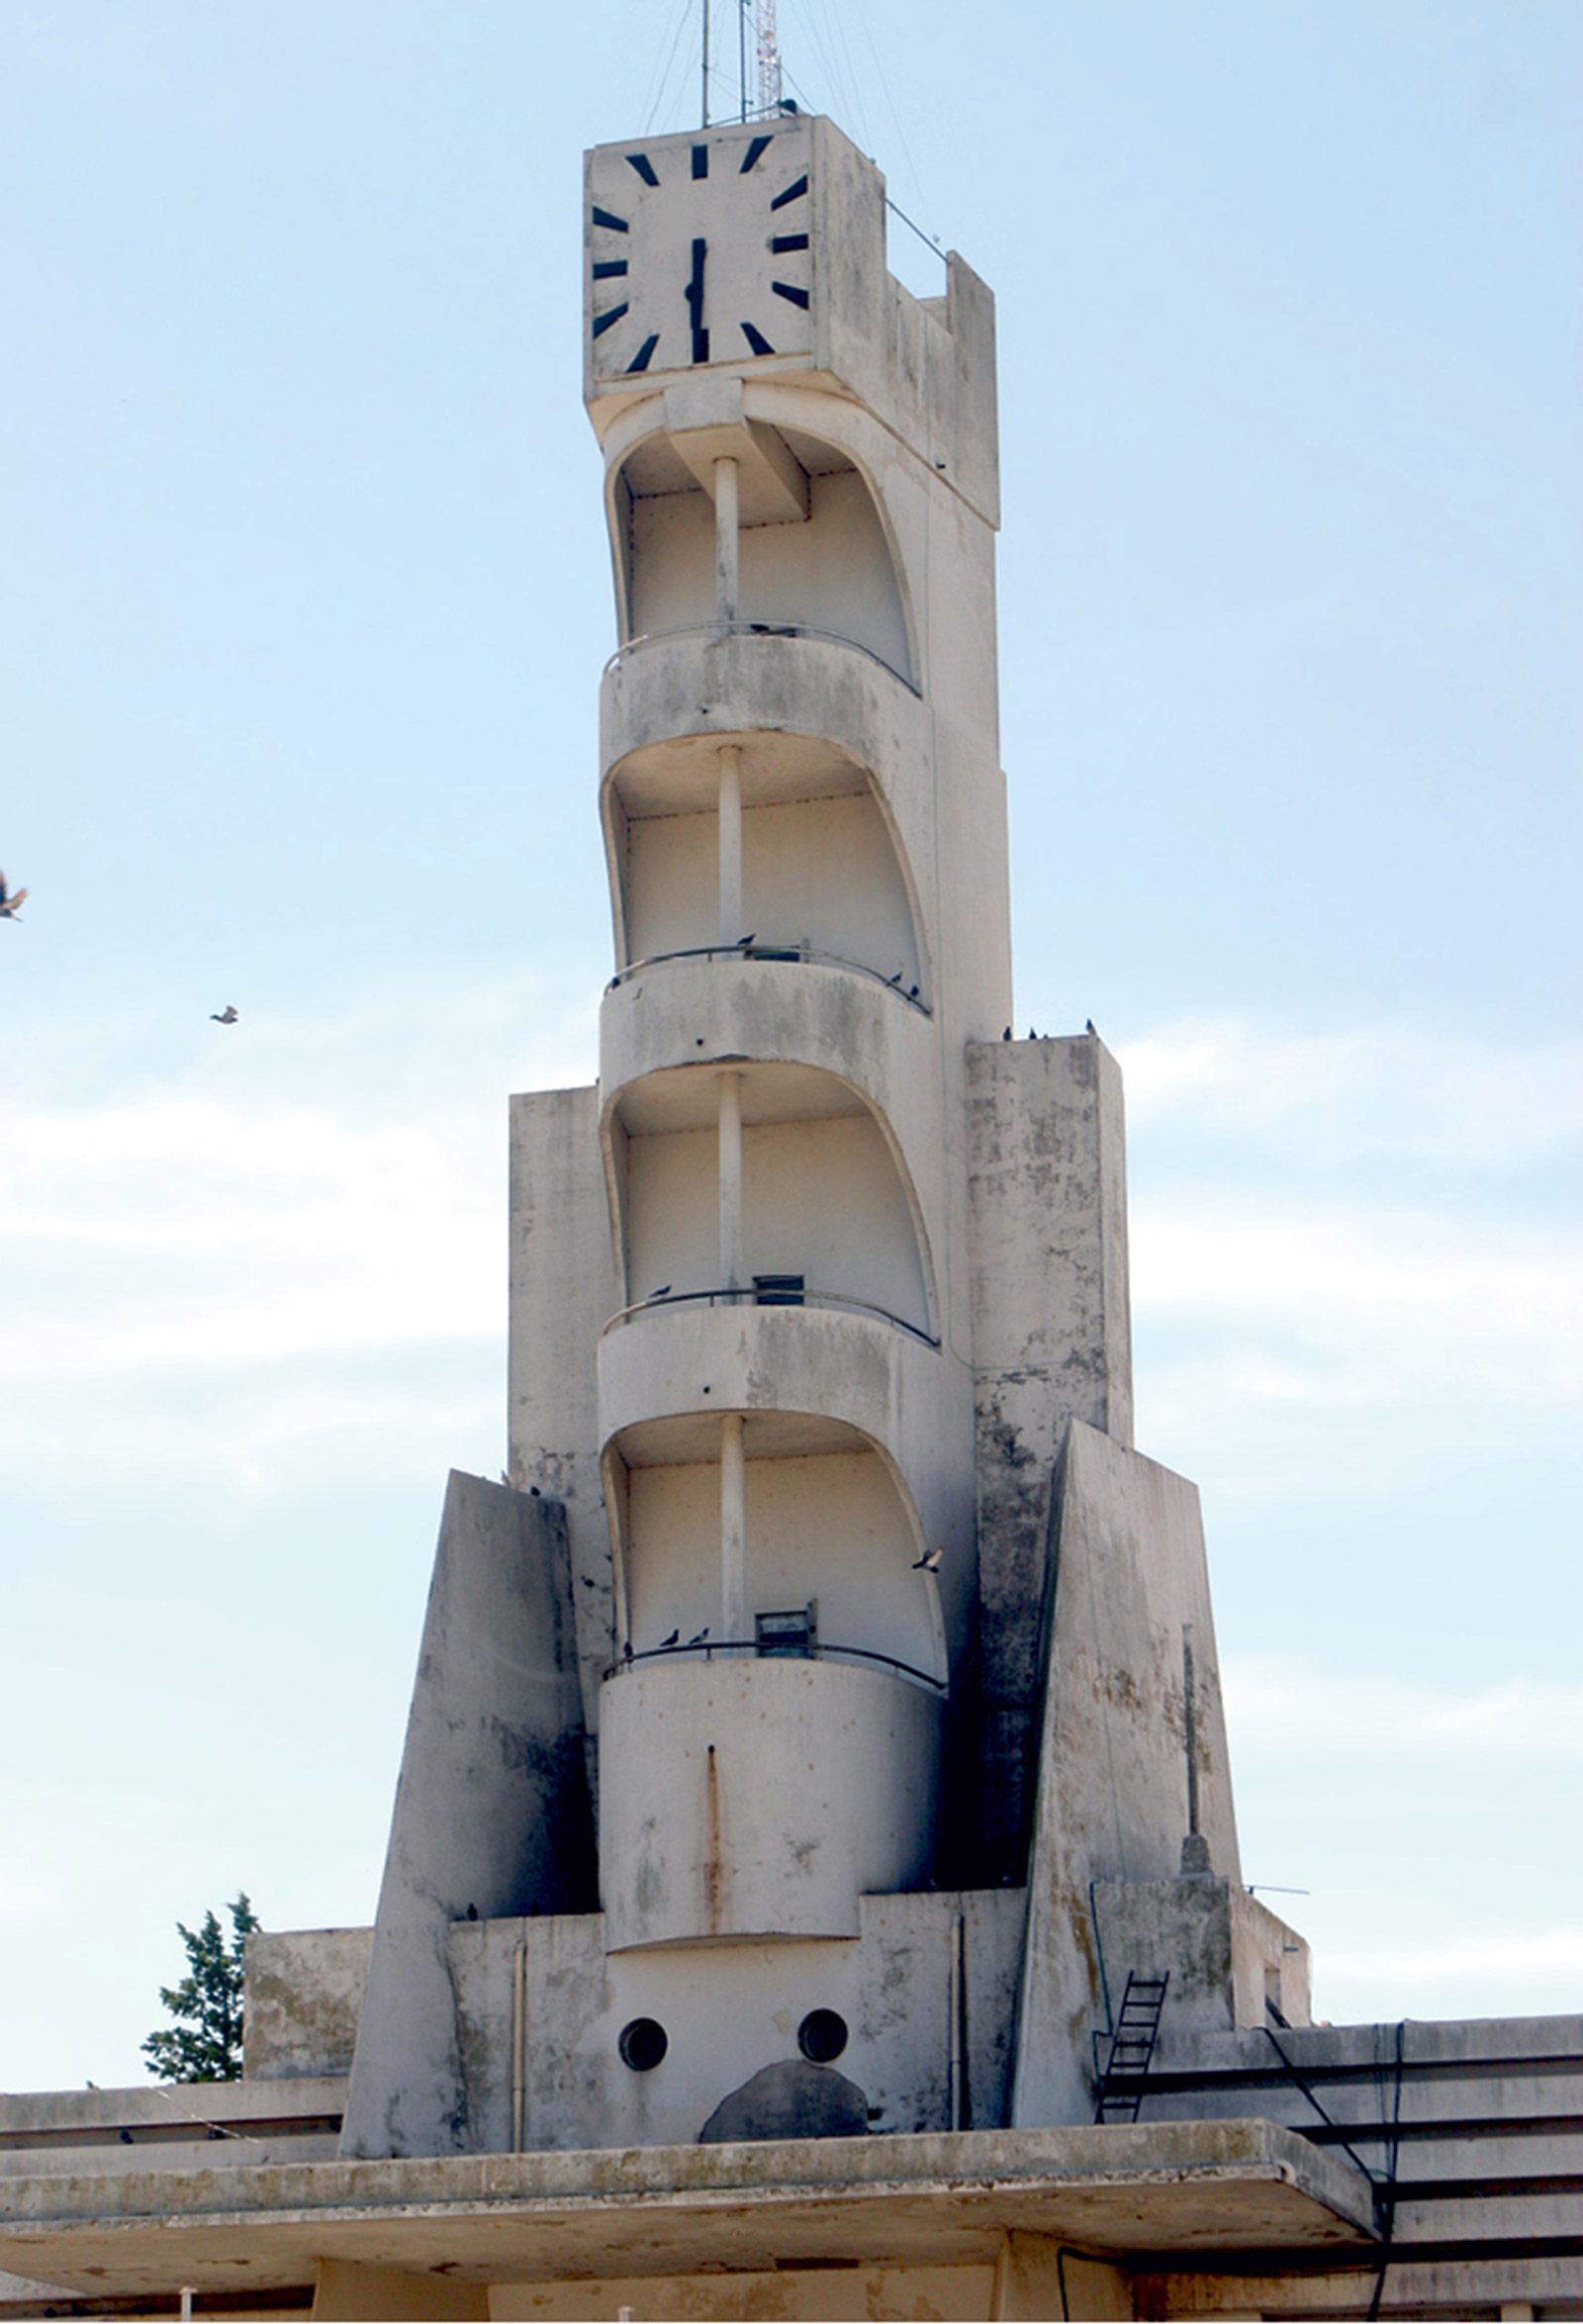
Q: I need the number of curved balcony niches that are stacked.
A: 4